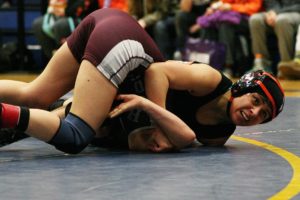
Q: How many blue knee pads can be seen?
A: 1